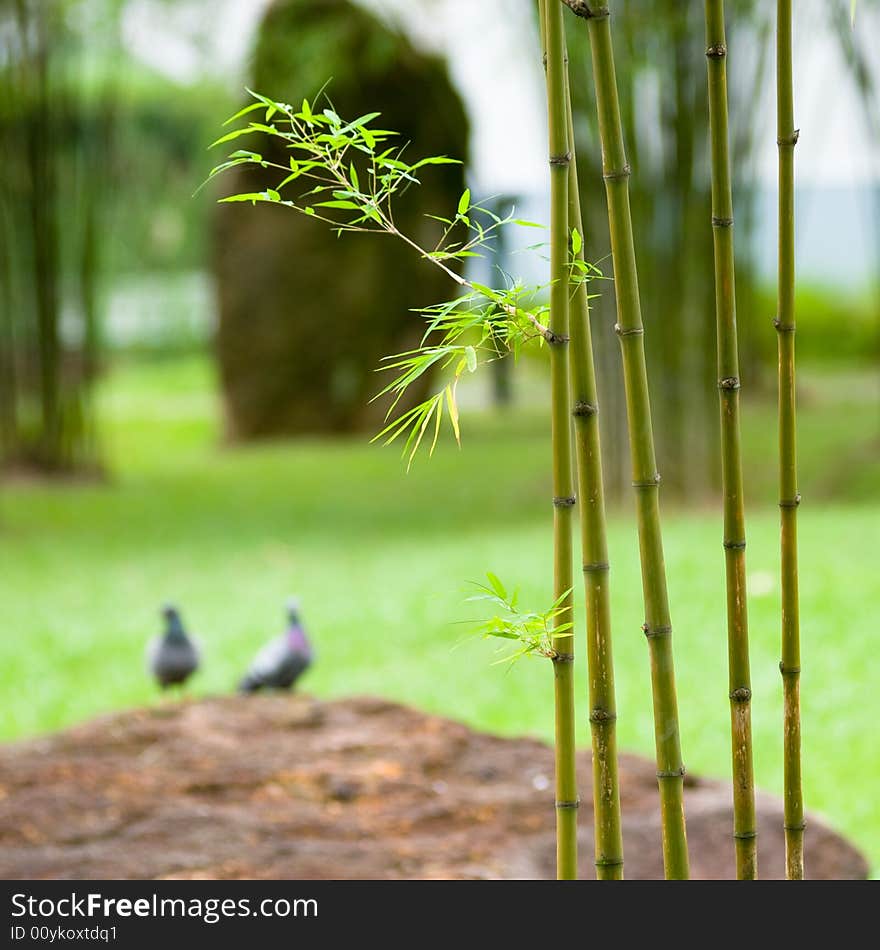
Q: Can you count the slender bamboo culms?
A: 5